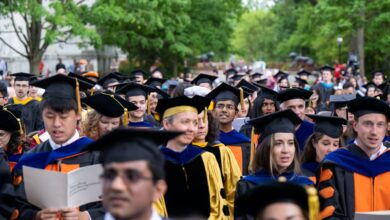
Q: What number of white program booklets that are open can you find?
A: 1